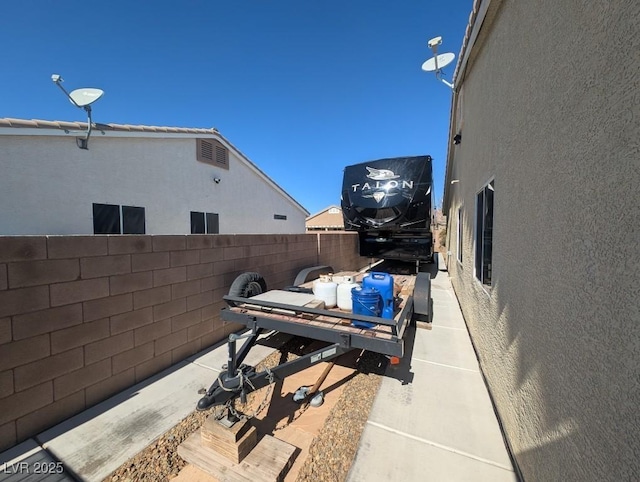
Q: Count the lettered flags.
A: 0